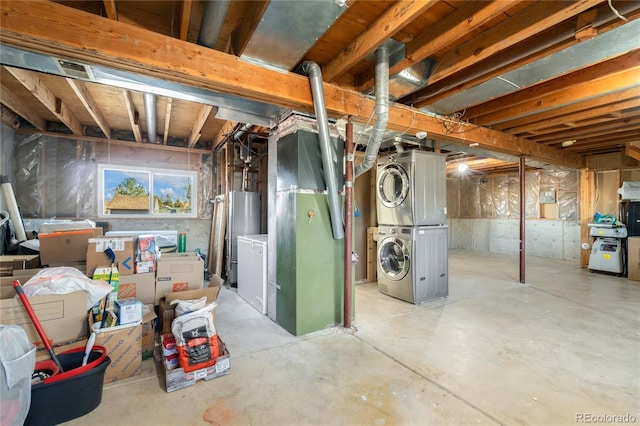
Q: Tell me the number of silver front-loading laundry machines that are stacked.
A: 2